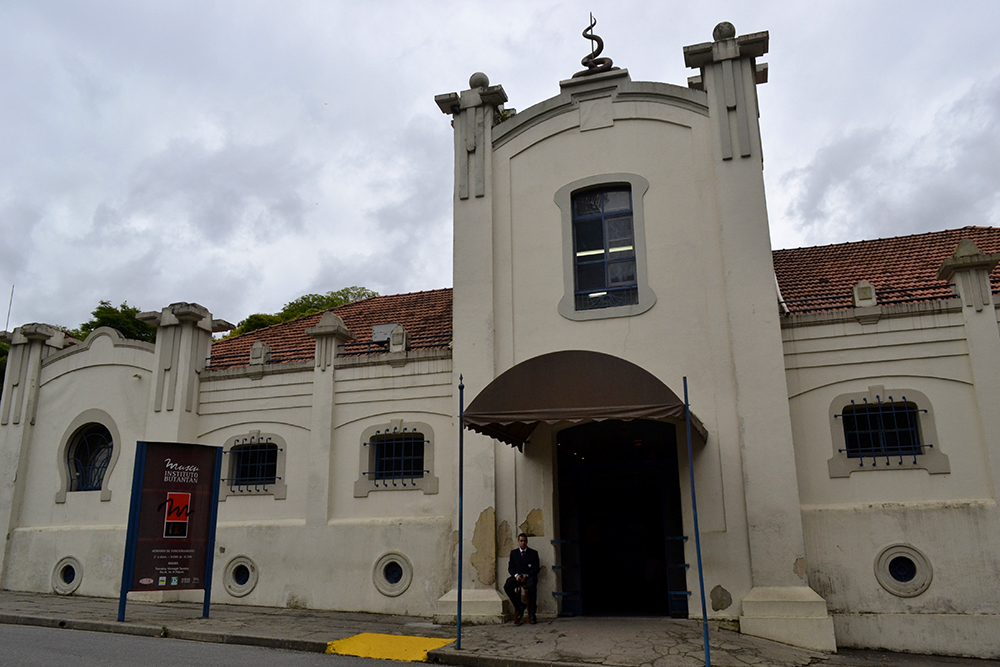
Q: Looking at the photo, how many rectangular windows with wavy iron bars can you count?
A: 3